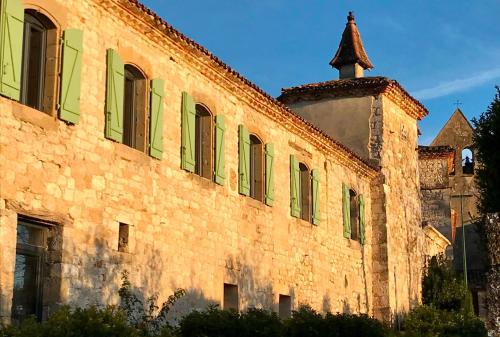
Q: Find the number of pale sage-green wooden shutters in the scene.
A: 12